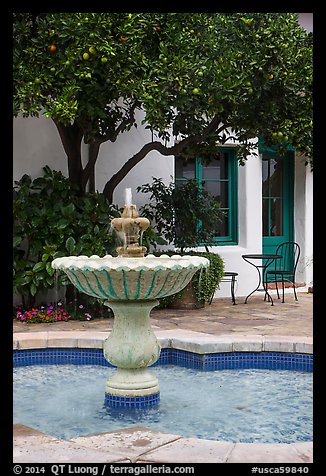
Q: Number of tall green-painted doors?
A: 1